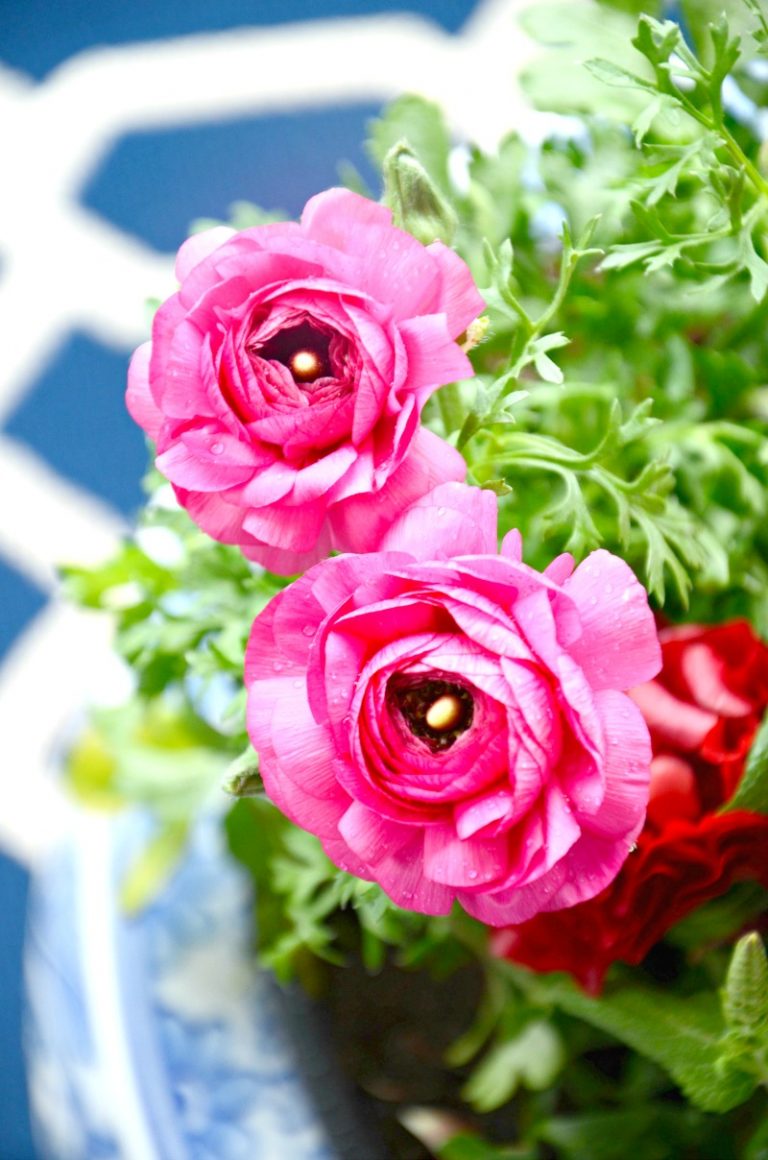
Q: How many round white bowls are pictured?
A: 0